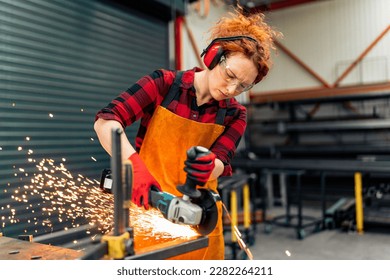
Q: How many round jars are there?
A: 0